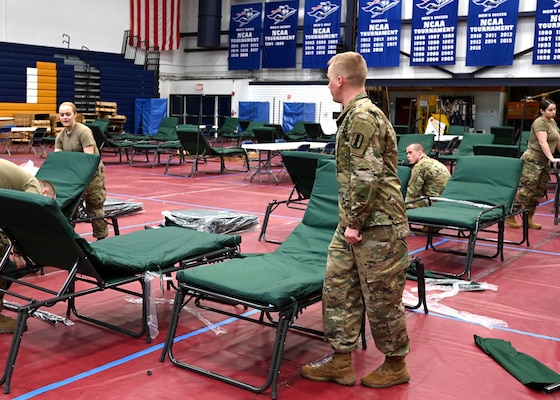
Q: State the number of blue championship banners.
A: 7